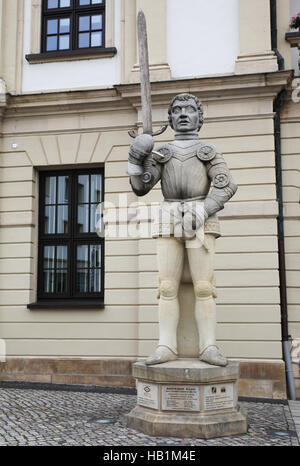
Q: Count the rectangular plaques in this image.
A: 3